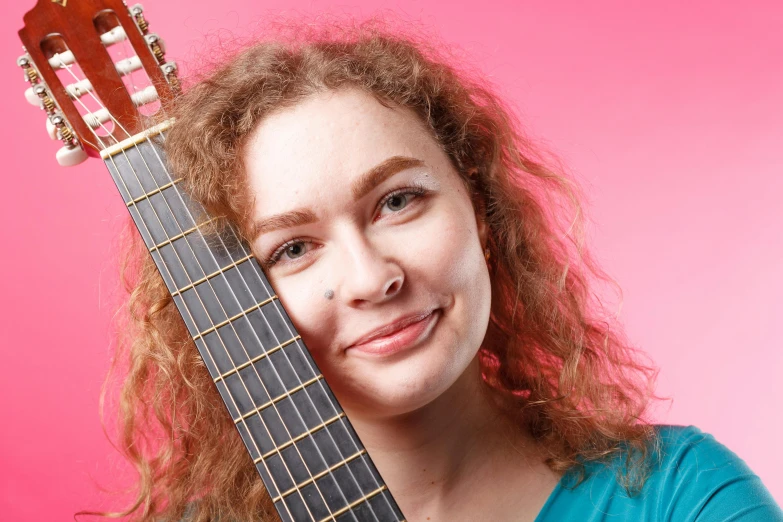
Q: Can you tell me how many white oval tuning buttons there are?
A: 3